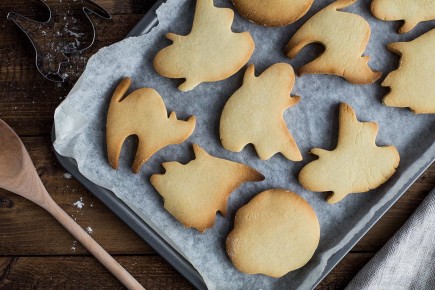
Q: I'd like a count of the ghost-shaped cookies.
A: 1